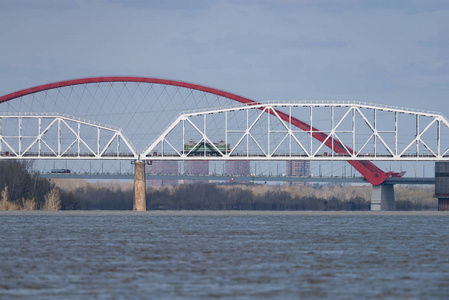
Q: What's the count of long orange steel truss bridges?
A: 0